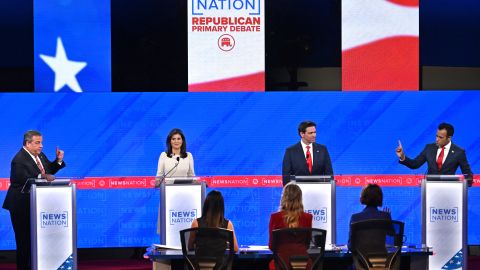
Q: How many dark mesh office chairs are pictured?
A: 3